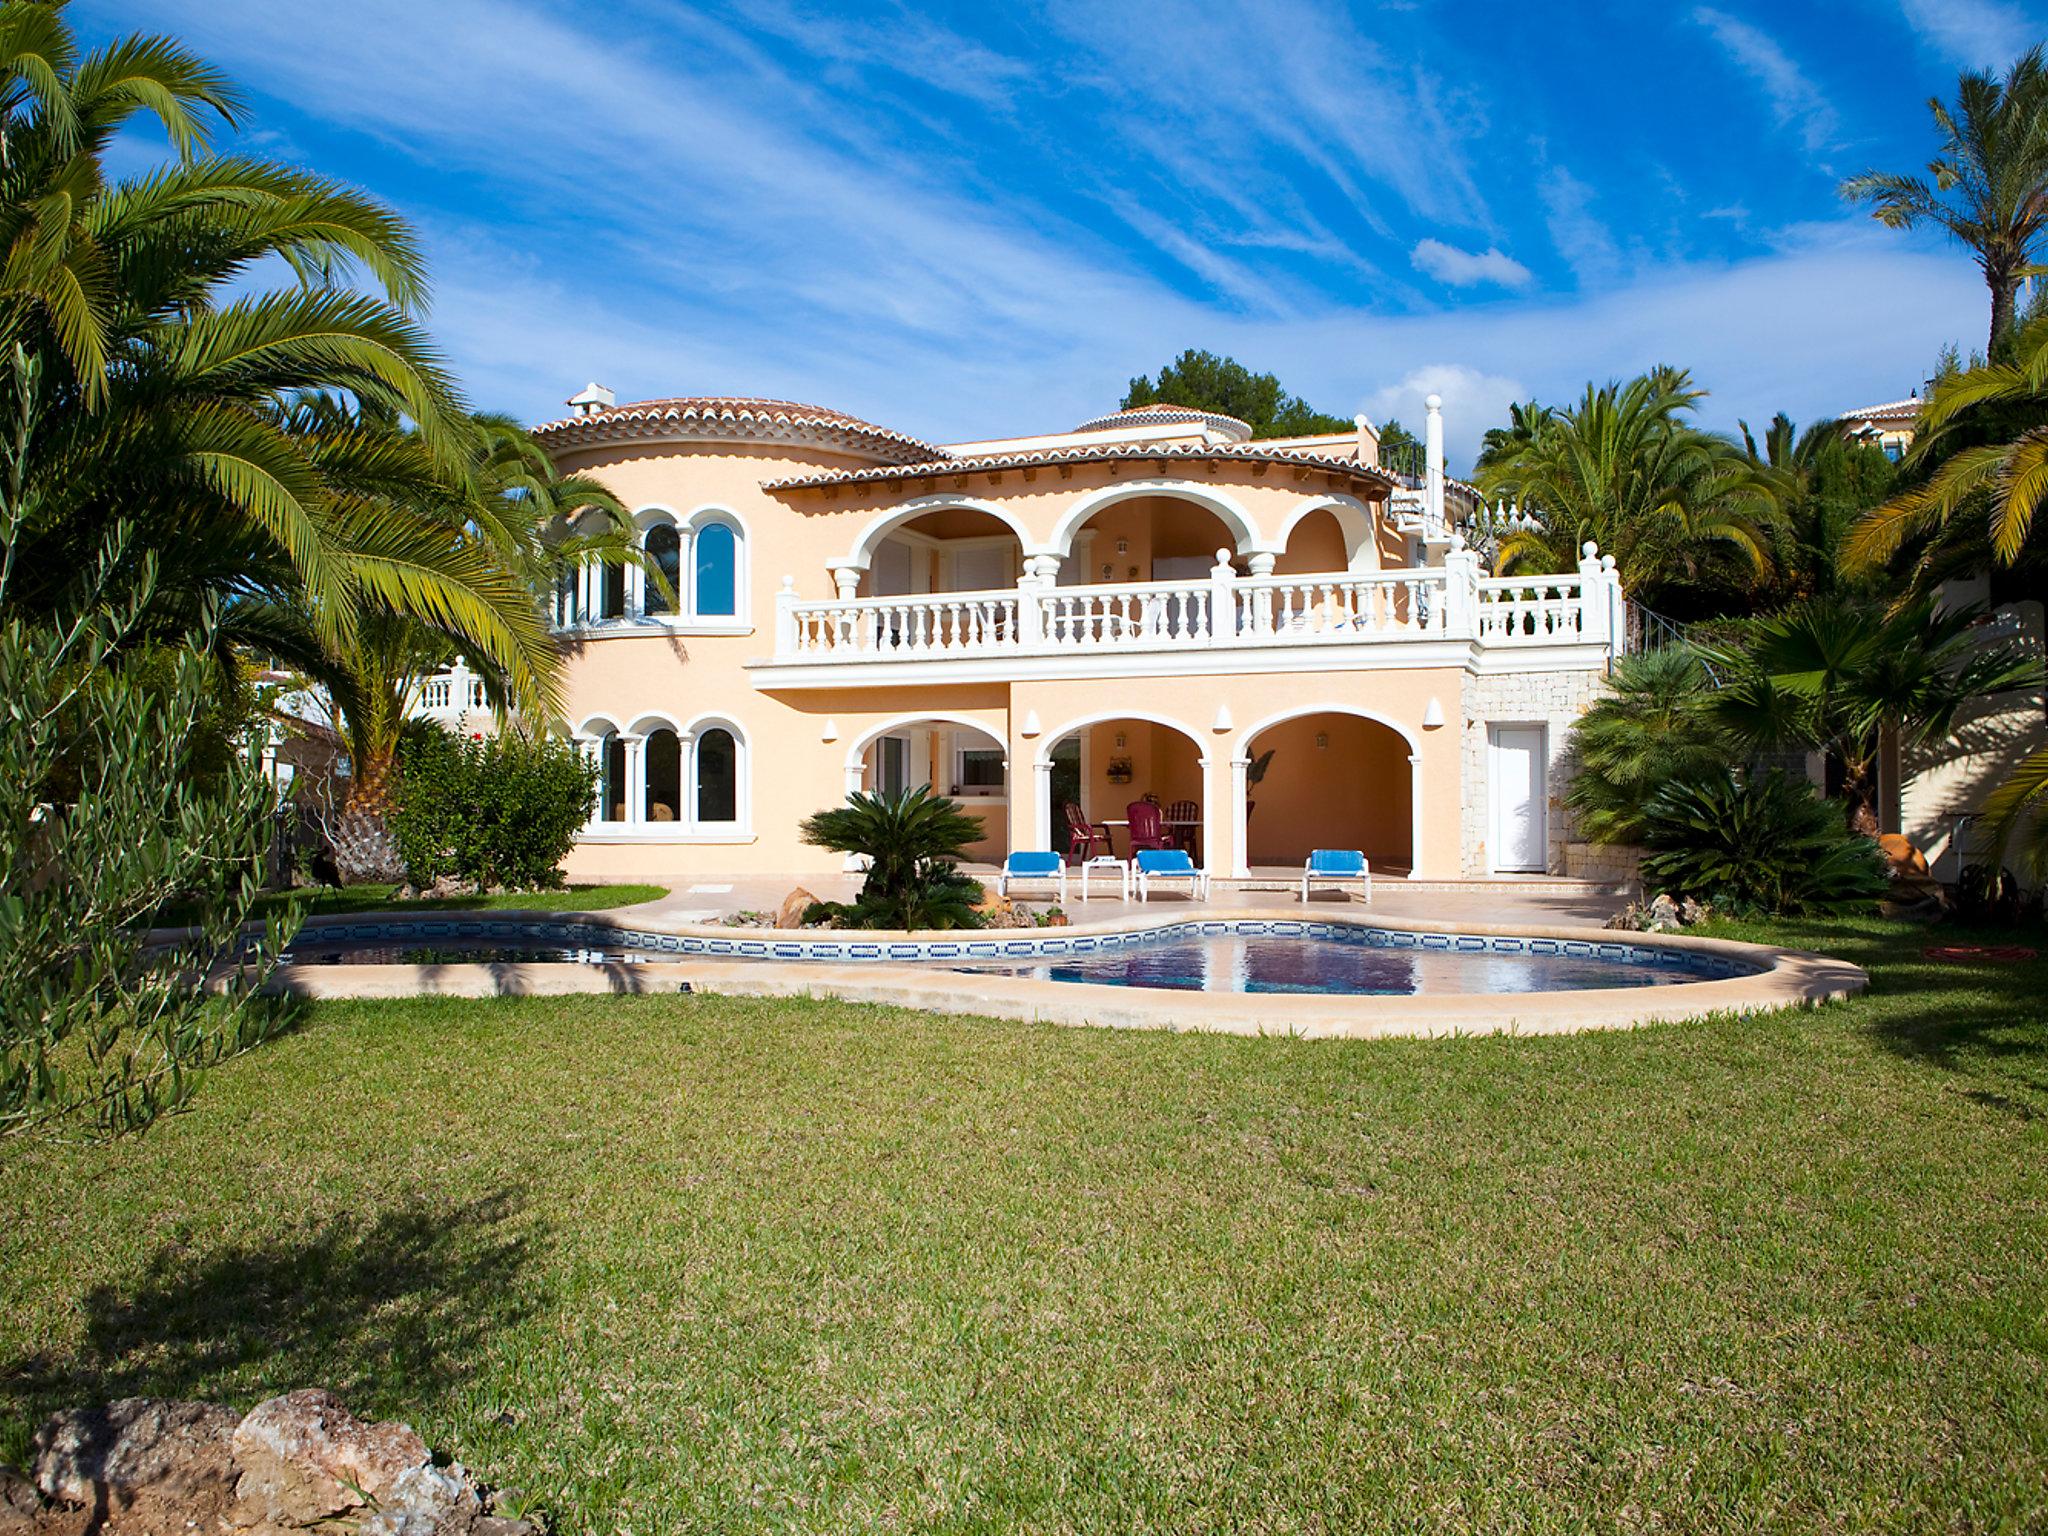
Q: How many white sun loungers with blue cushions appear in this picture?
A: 3